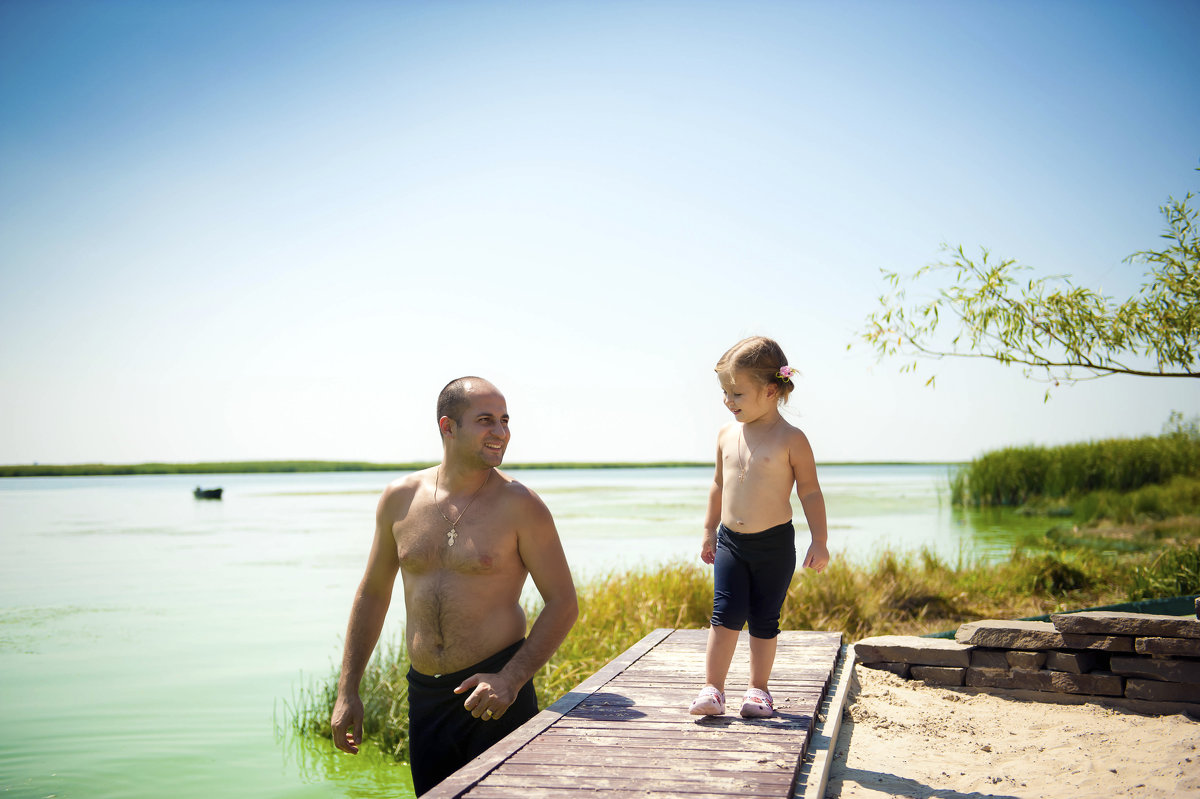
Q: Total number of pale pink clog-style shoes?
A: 2